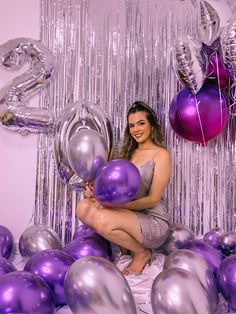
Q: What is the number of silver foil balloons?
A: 5